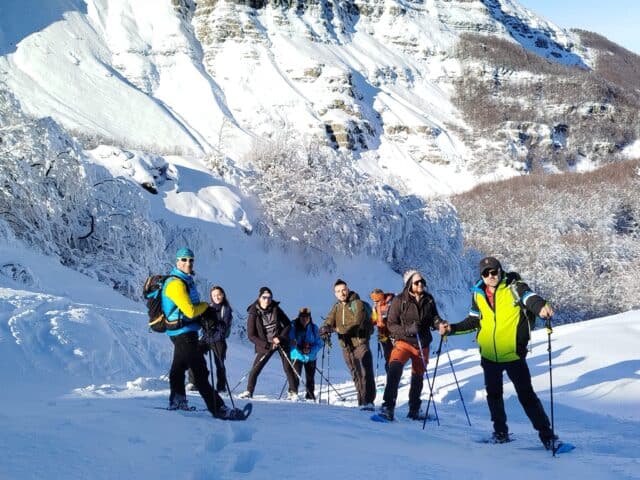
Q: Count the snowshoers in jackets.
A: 8